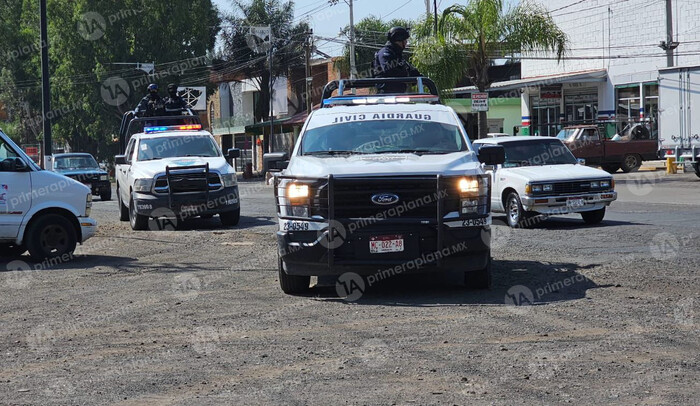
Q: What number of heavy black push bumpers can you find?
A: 2